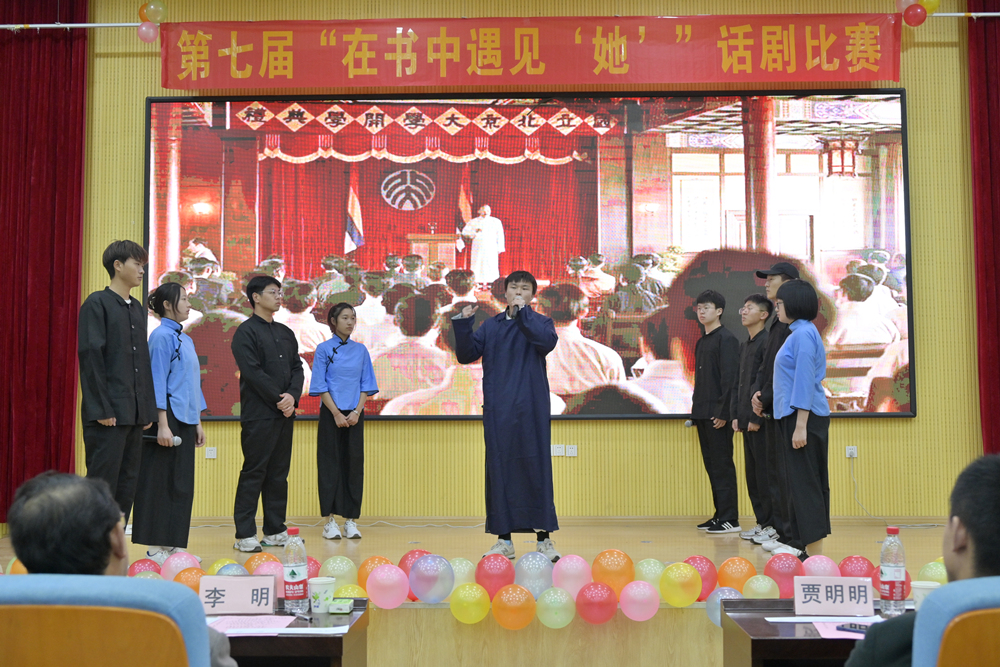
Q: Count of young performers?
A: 9